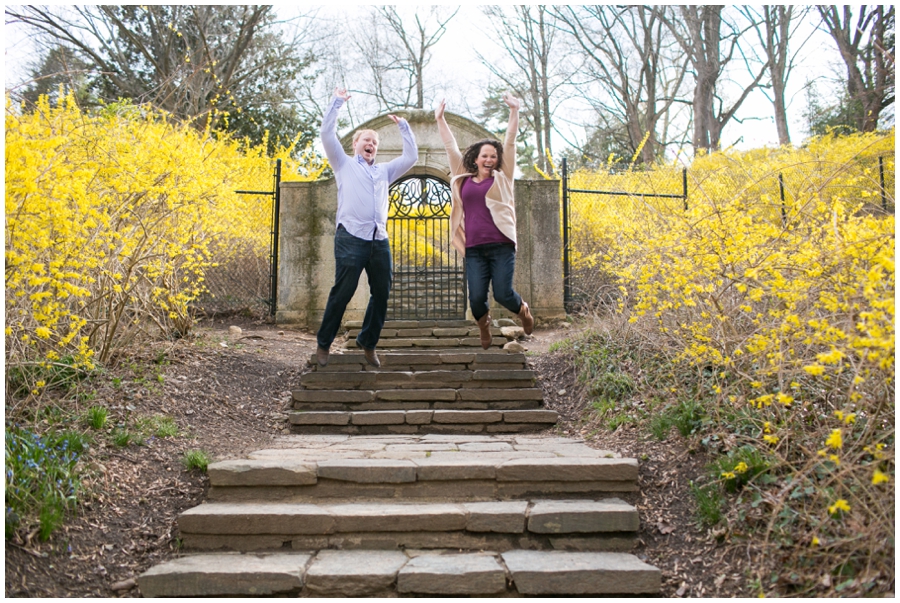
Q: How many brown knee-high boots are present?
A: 2